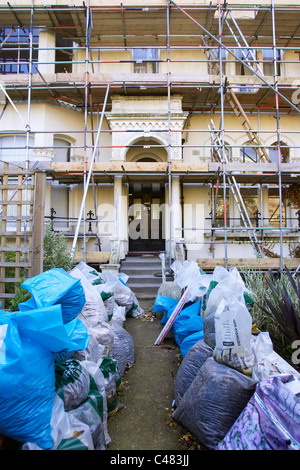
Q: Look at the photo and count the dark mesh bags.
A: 2